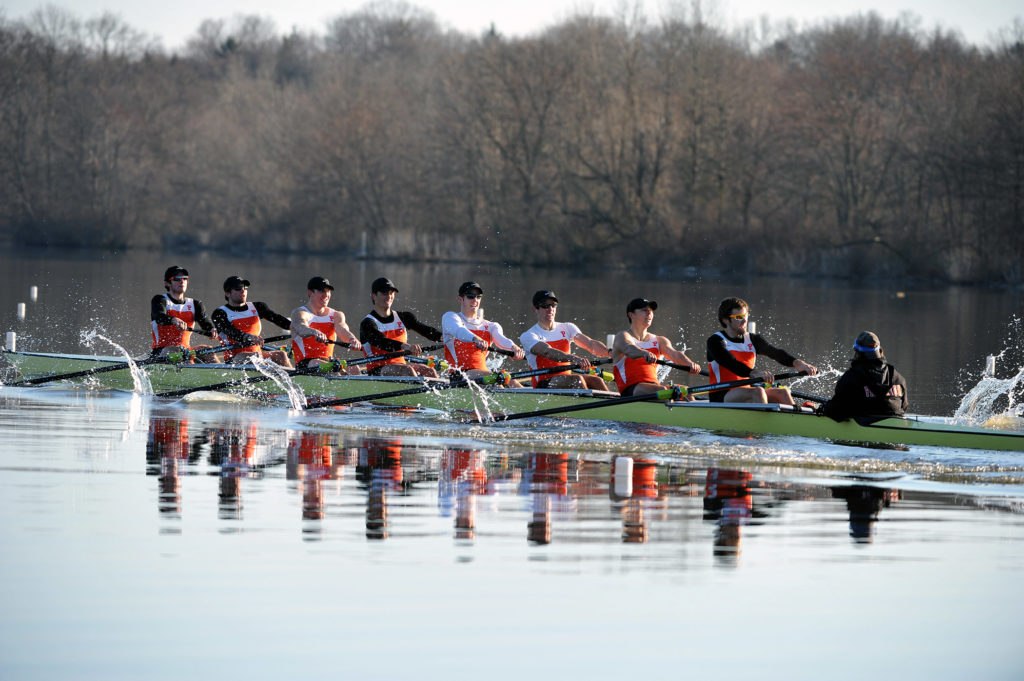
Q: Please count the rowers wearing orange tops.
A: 8